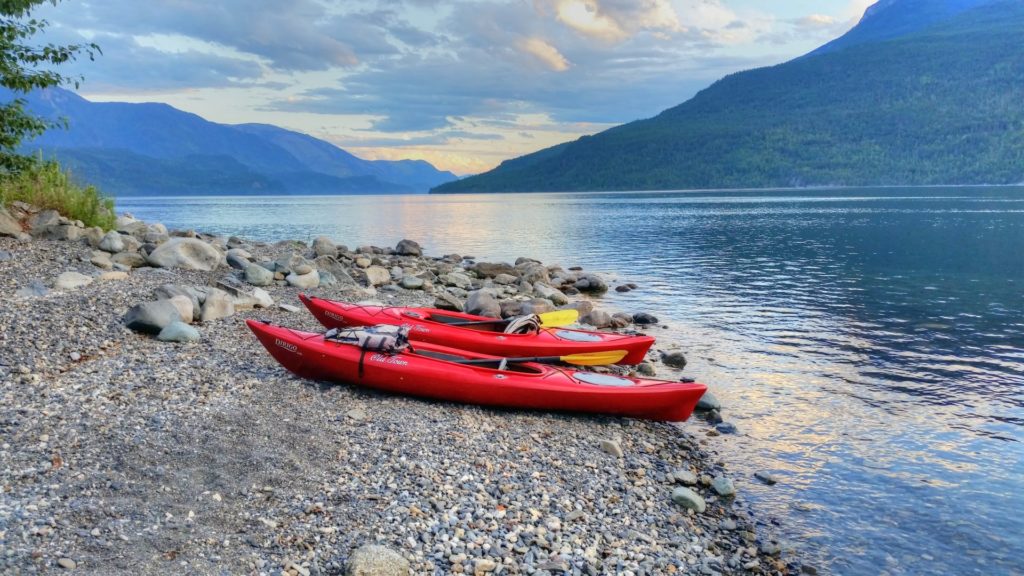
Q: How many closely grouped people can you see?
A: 0